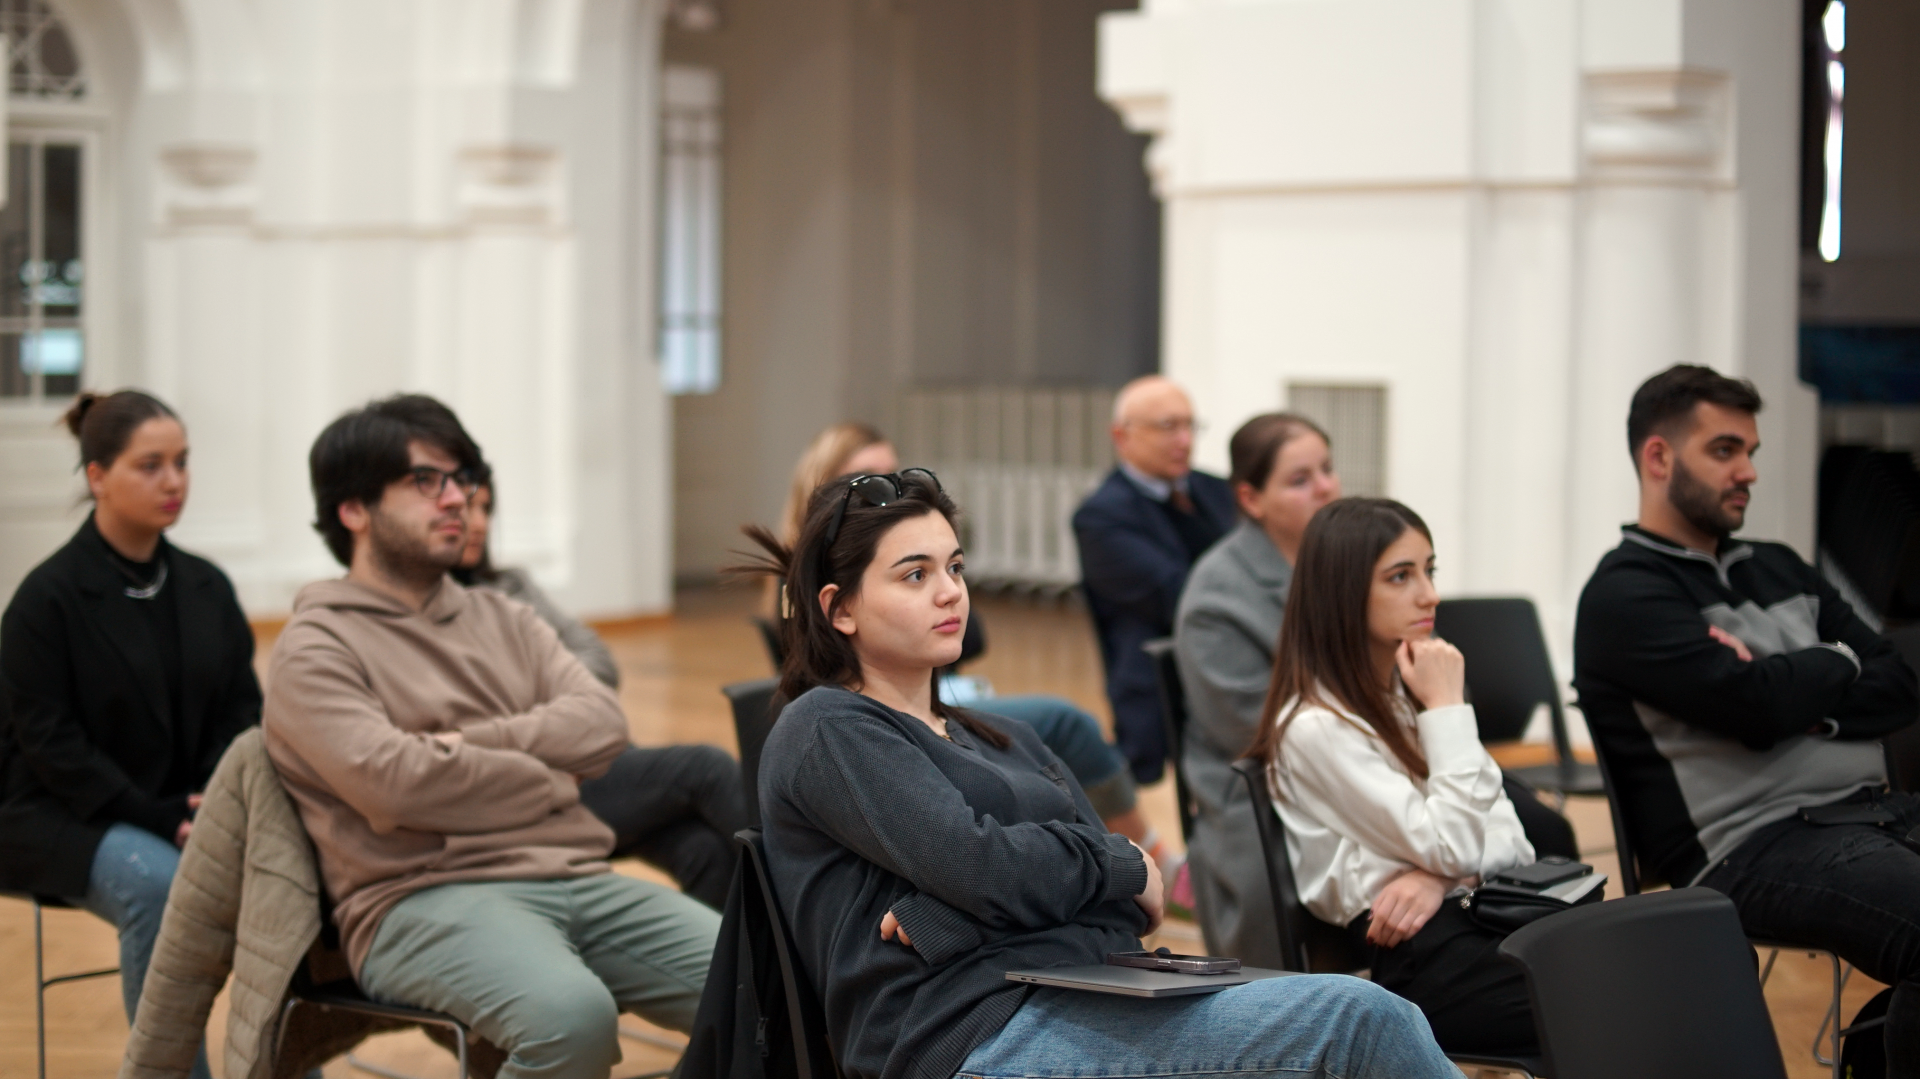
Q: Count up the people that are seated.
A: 9